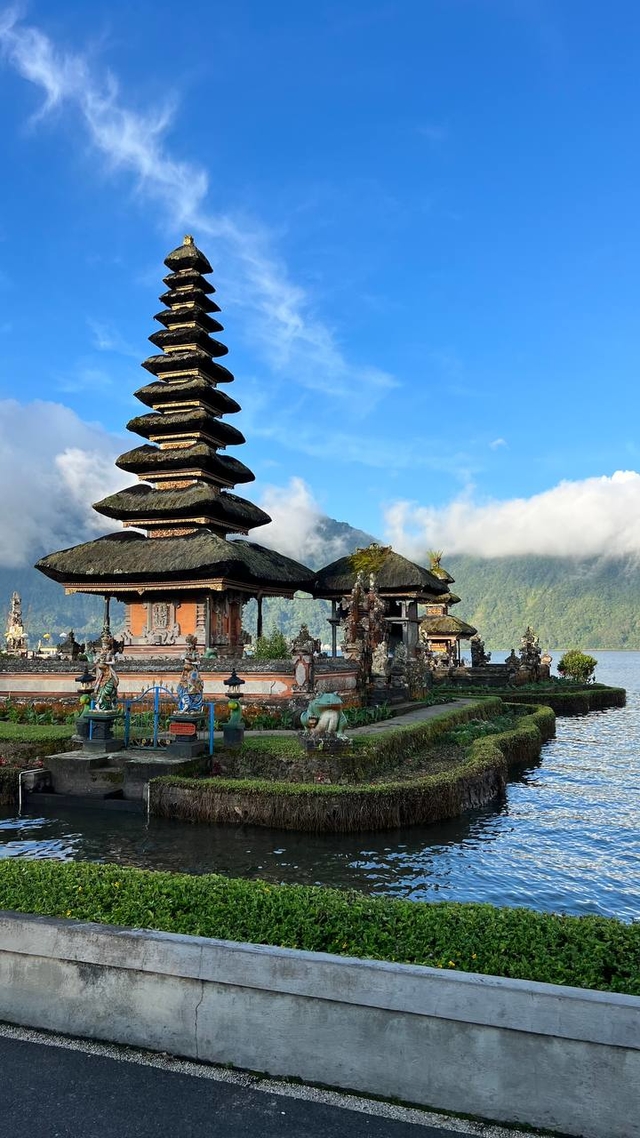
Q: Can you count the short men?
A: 0